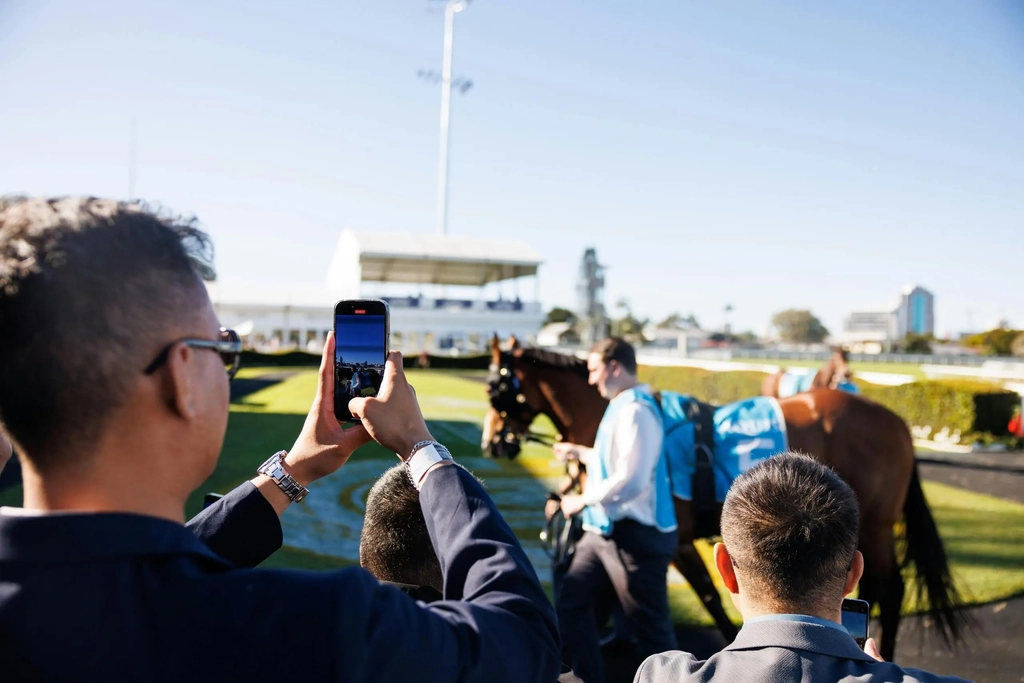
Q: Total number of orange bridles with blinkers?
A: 0